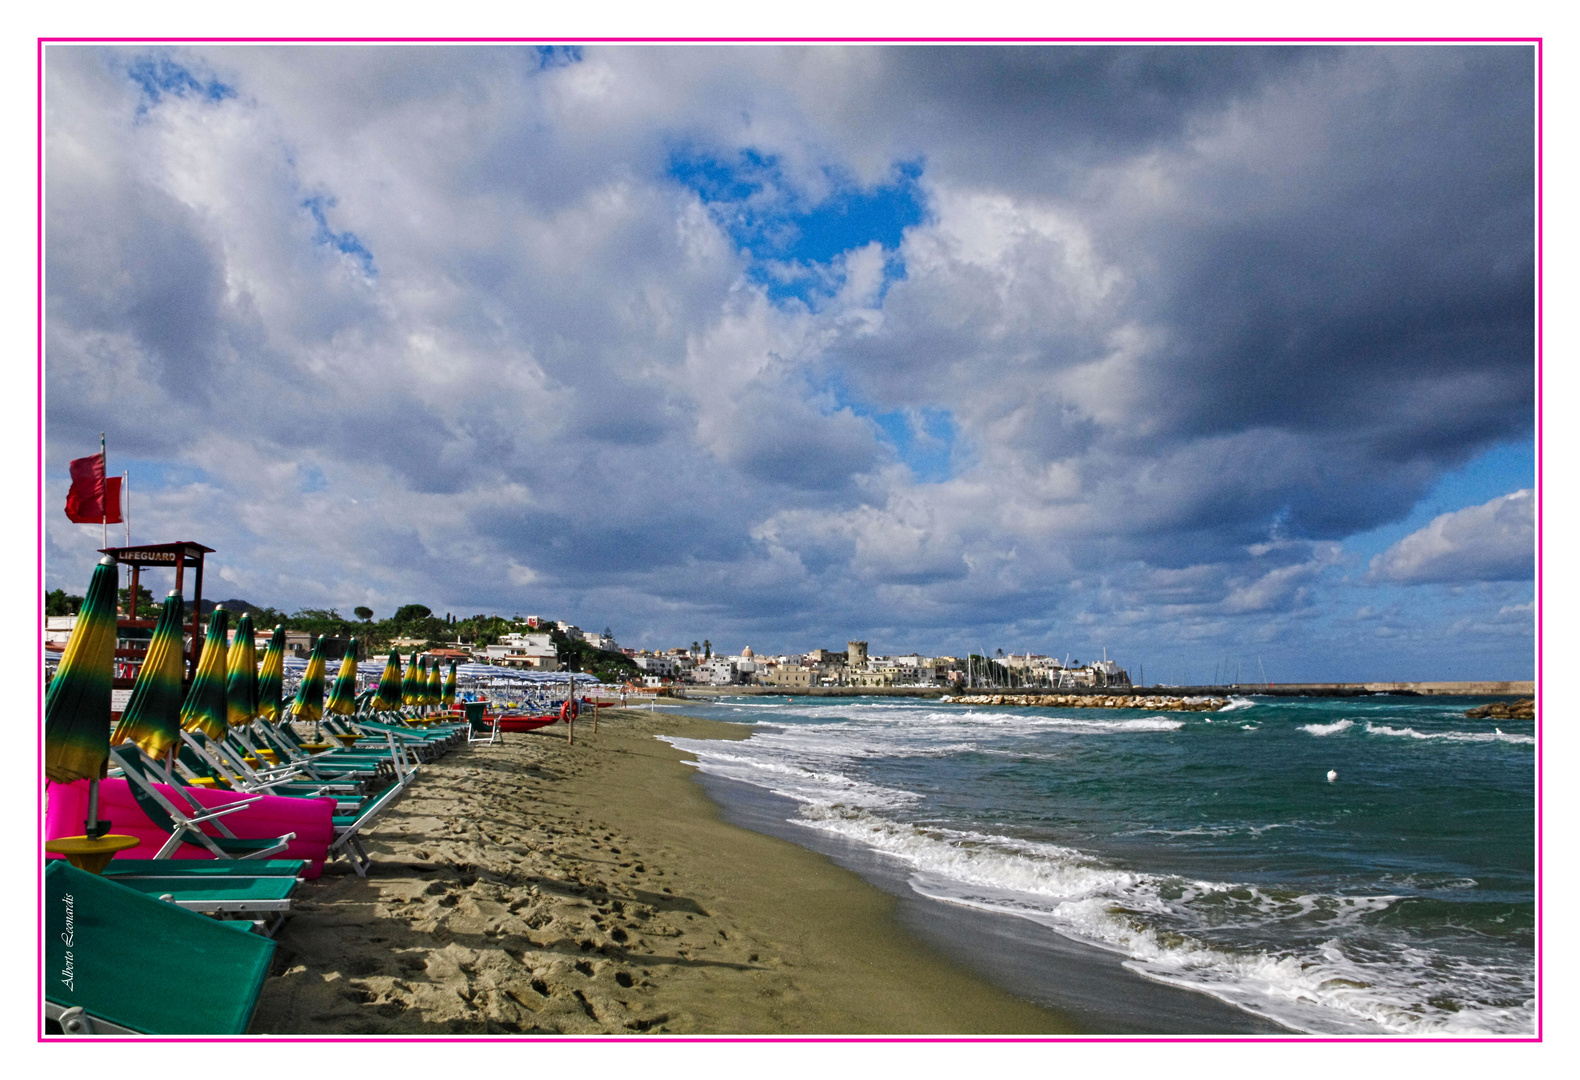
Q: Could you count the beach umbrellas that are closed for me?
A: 12